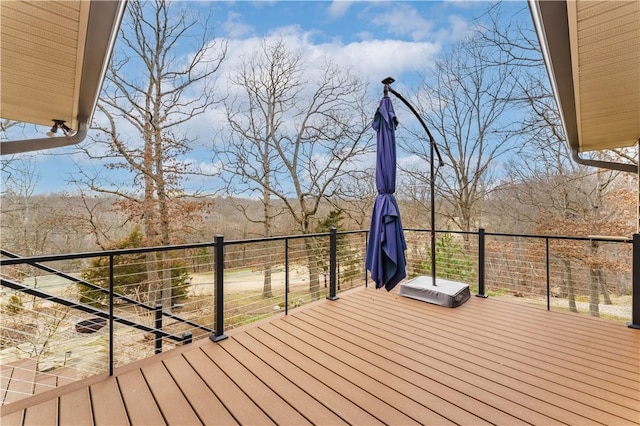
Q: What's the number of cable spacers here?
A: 4